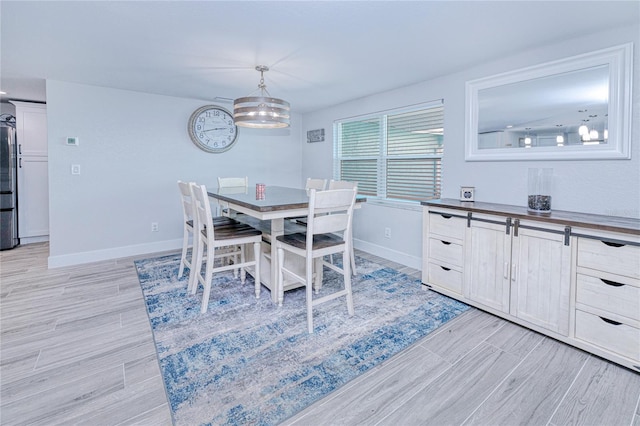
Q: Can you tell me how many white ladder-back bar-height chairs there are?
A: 6